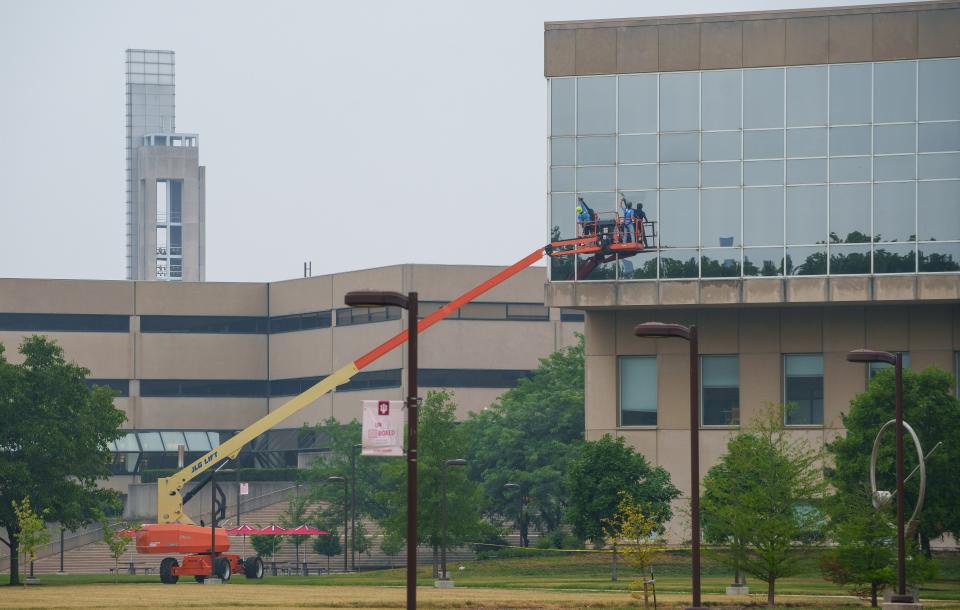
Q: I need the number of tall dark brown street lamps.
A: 3